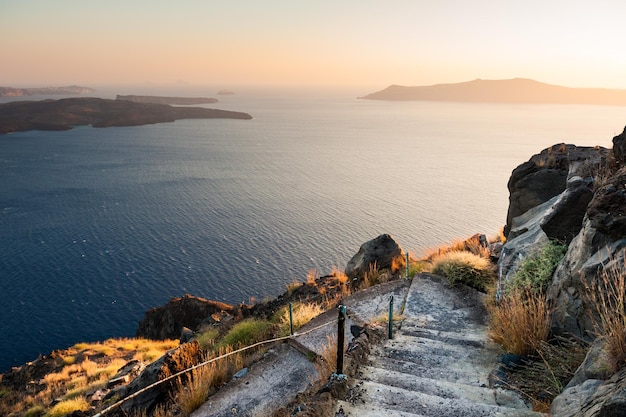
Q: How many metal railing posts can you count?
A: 4